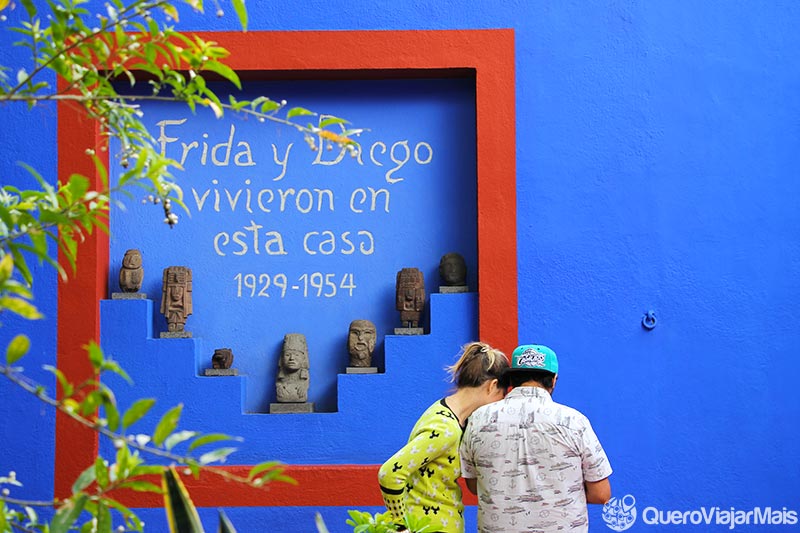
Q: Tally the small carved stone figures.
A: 7